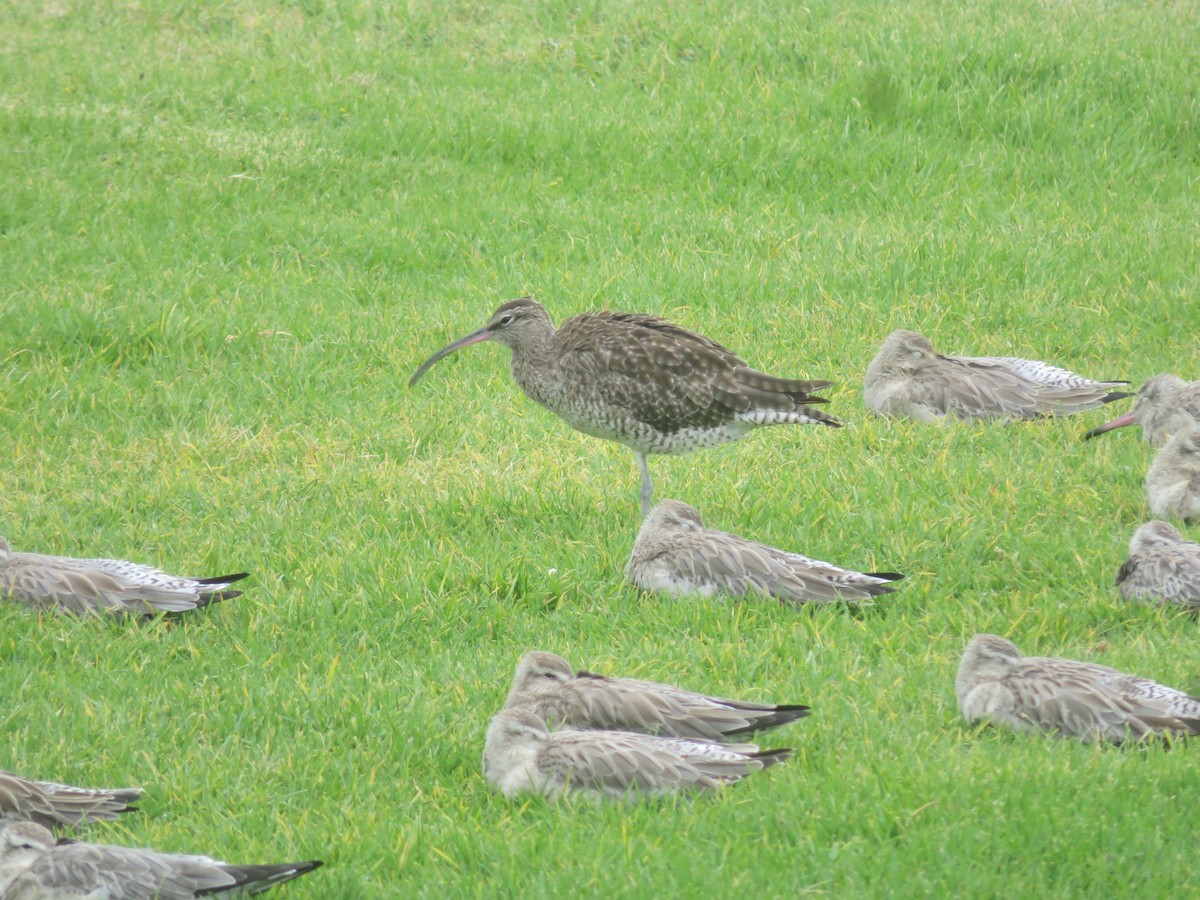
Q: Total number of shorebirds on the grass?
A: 12